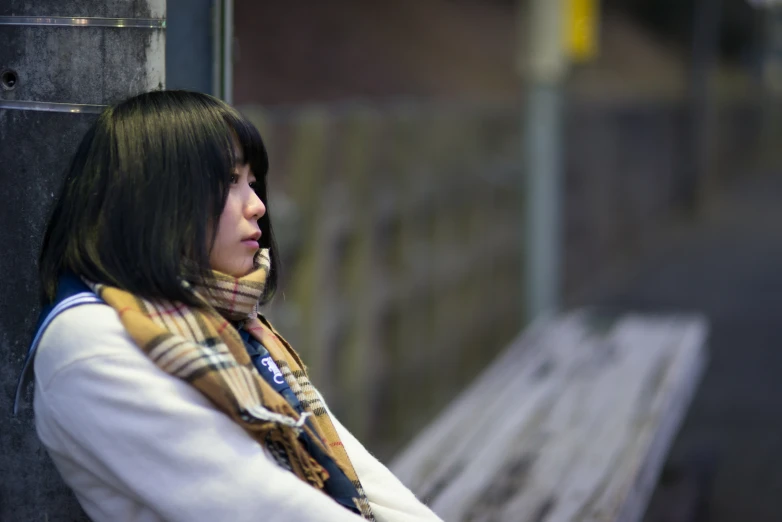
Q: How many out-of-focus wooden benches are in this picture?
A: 1